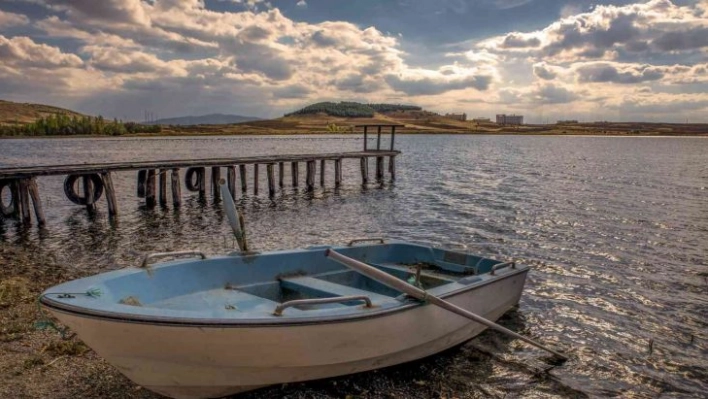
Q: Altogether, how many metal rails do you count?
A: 4